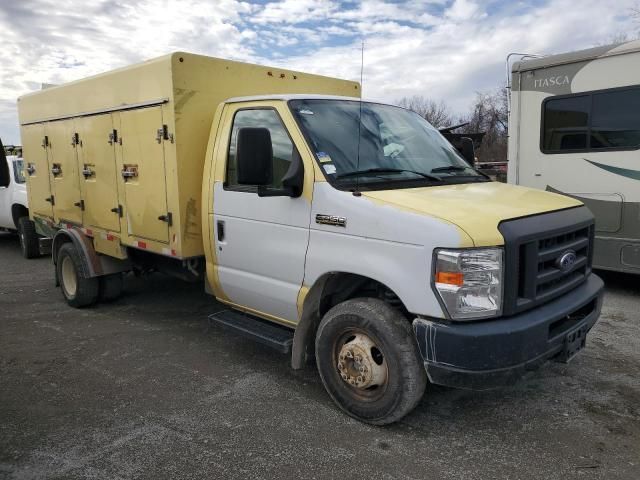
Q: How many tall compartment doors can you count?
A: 4